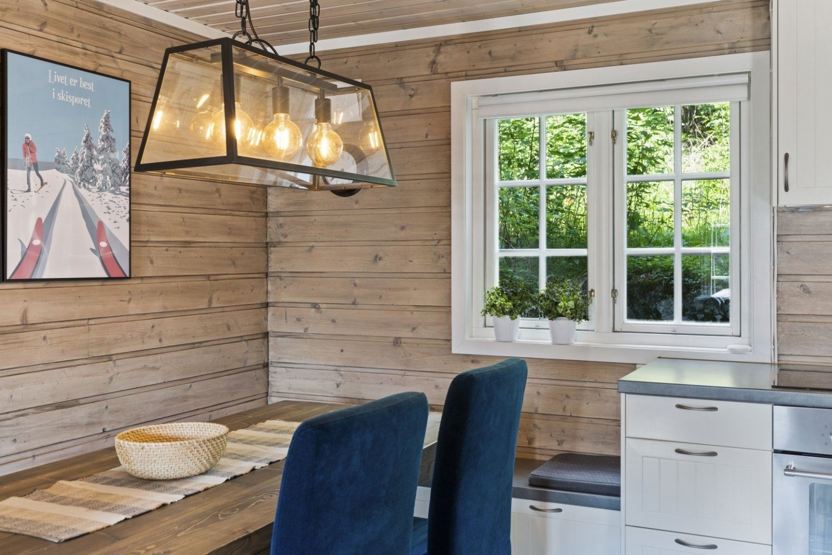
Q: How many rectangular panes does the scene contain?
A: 12